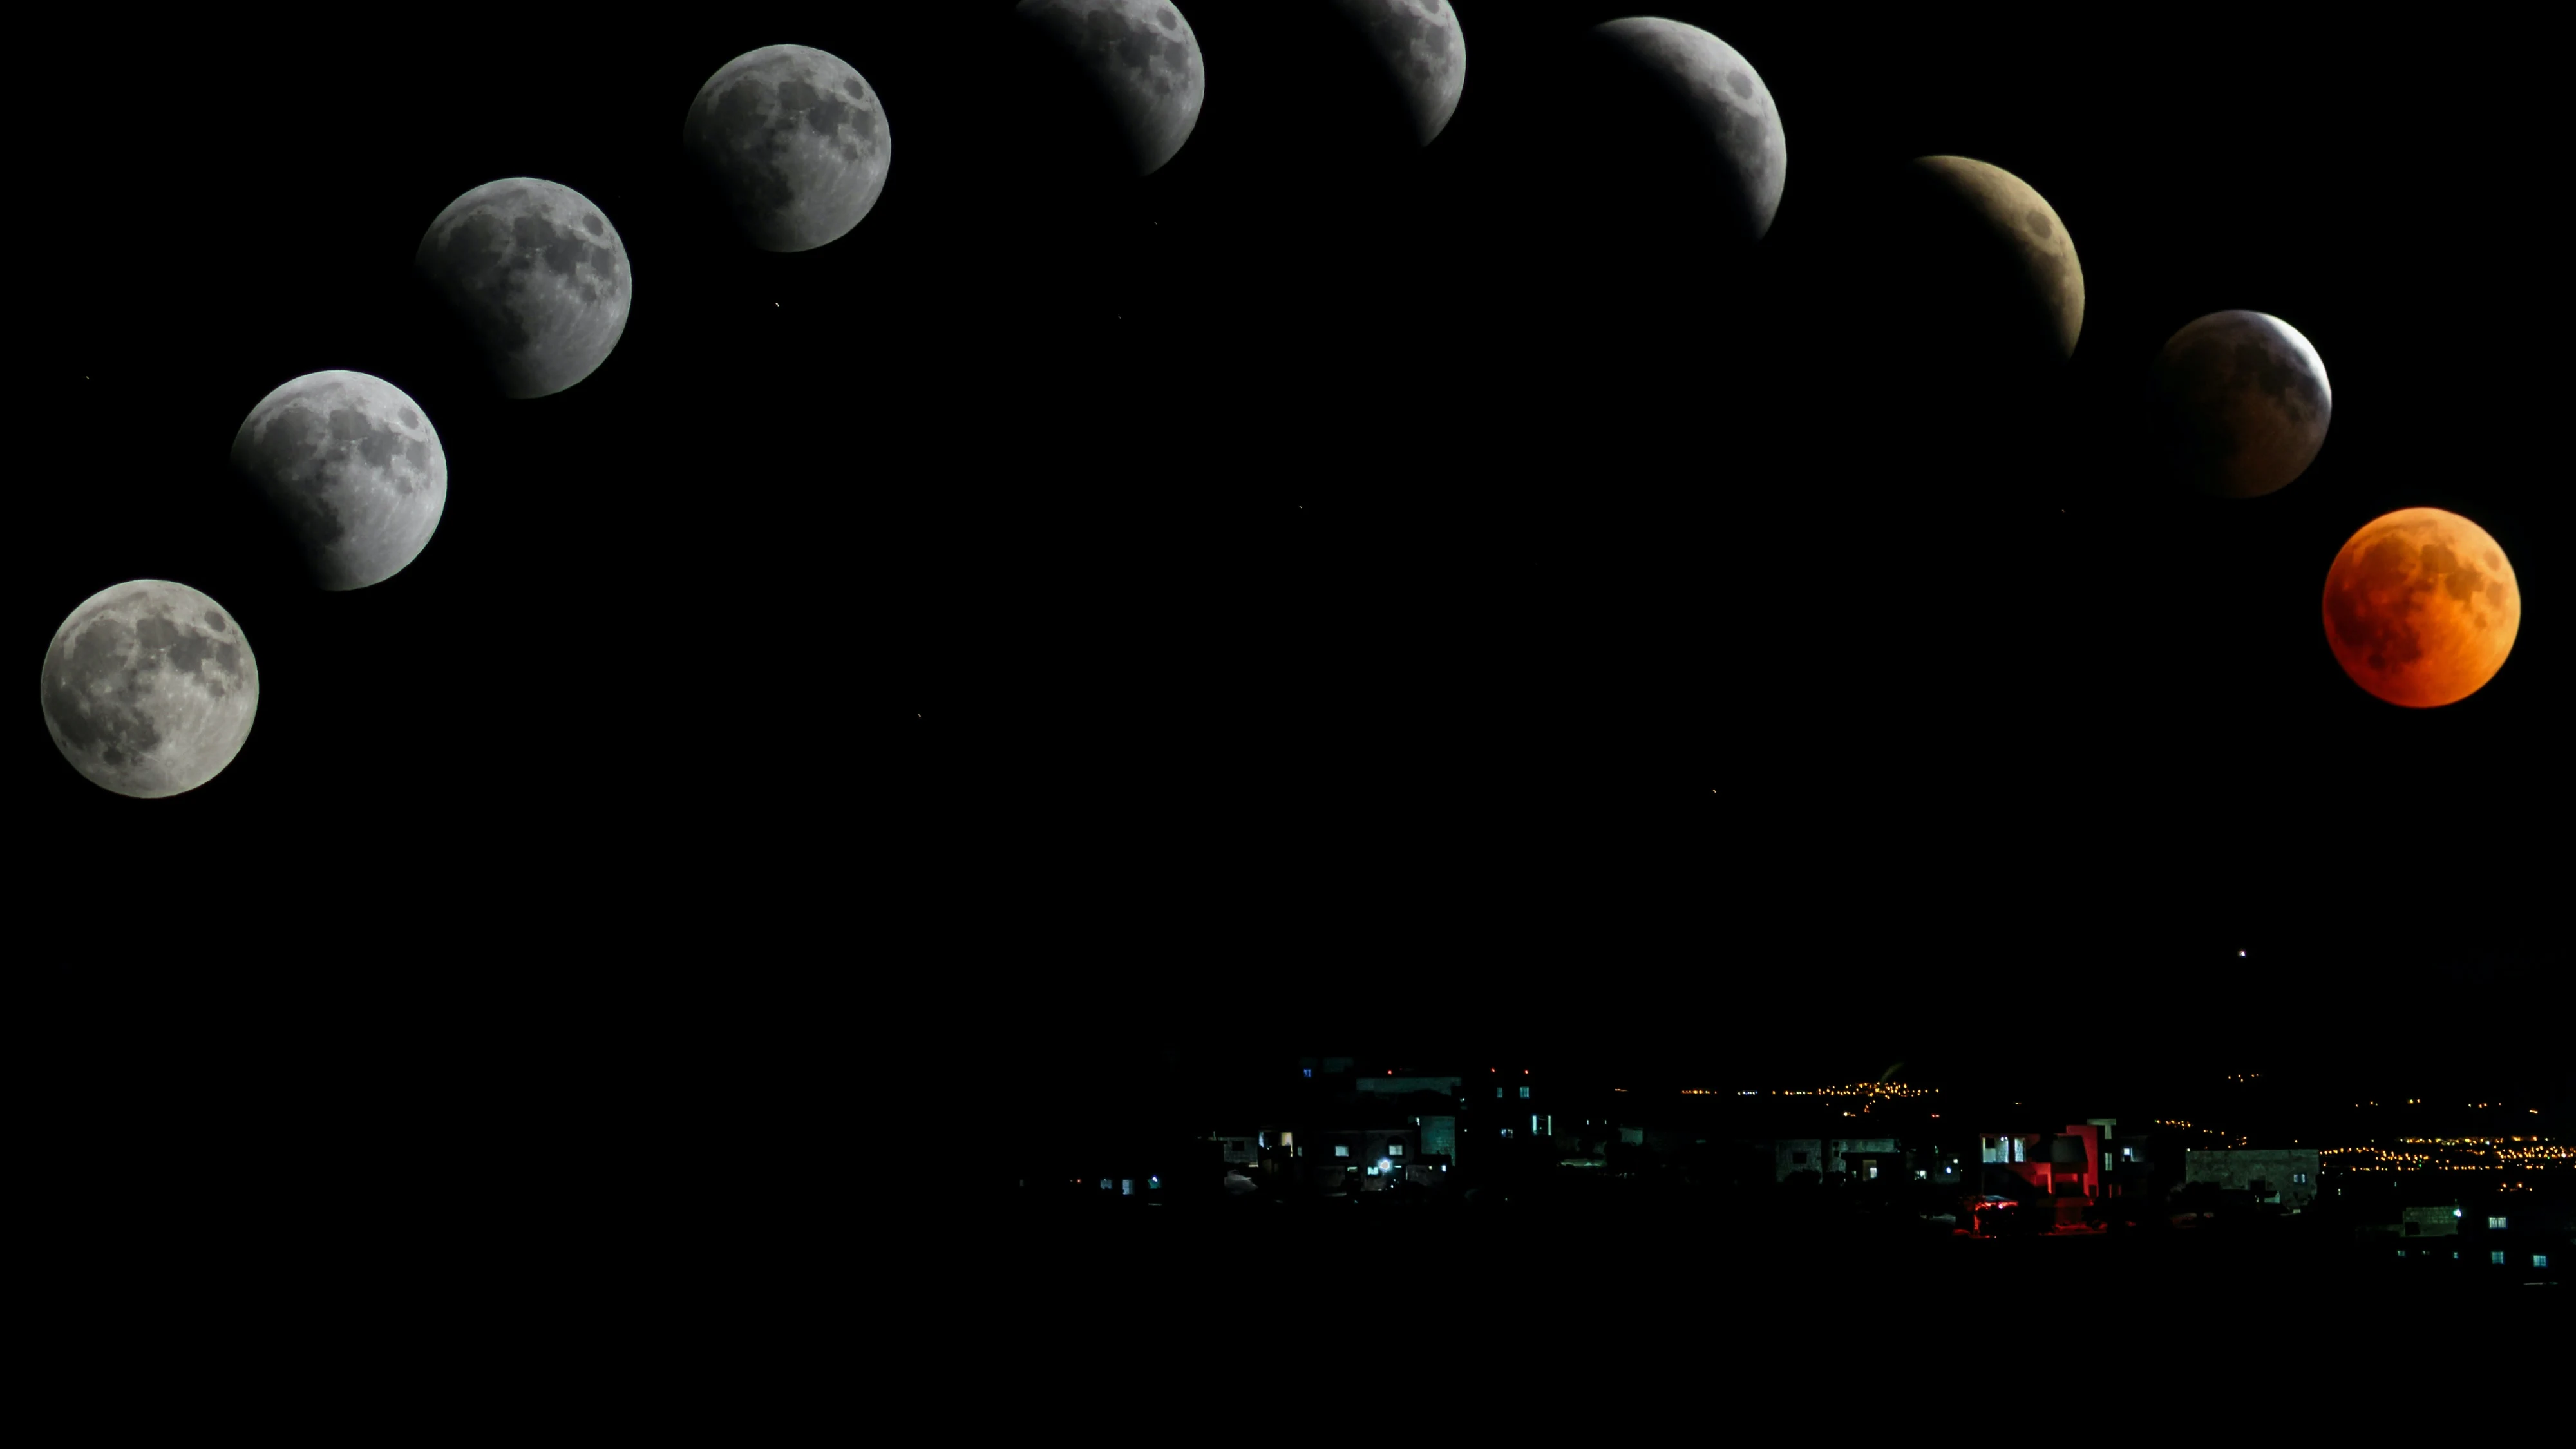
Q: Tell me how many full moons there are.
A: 2